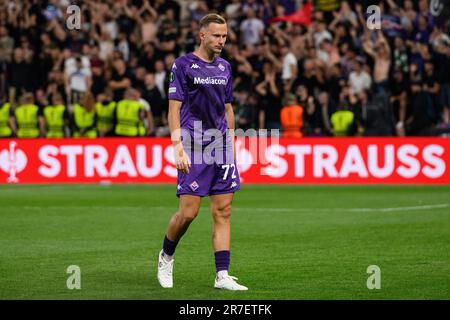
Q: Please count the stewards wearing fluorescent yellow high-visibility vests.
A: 7